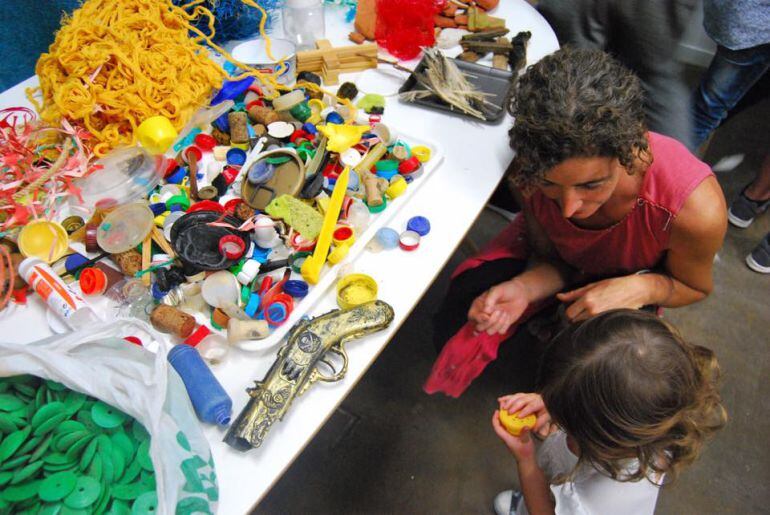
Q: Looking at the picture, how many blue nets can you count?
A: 1